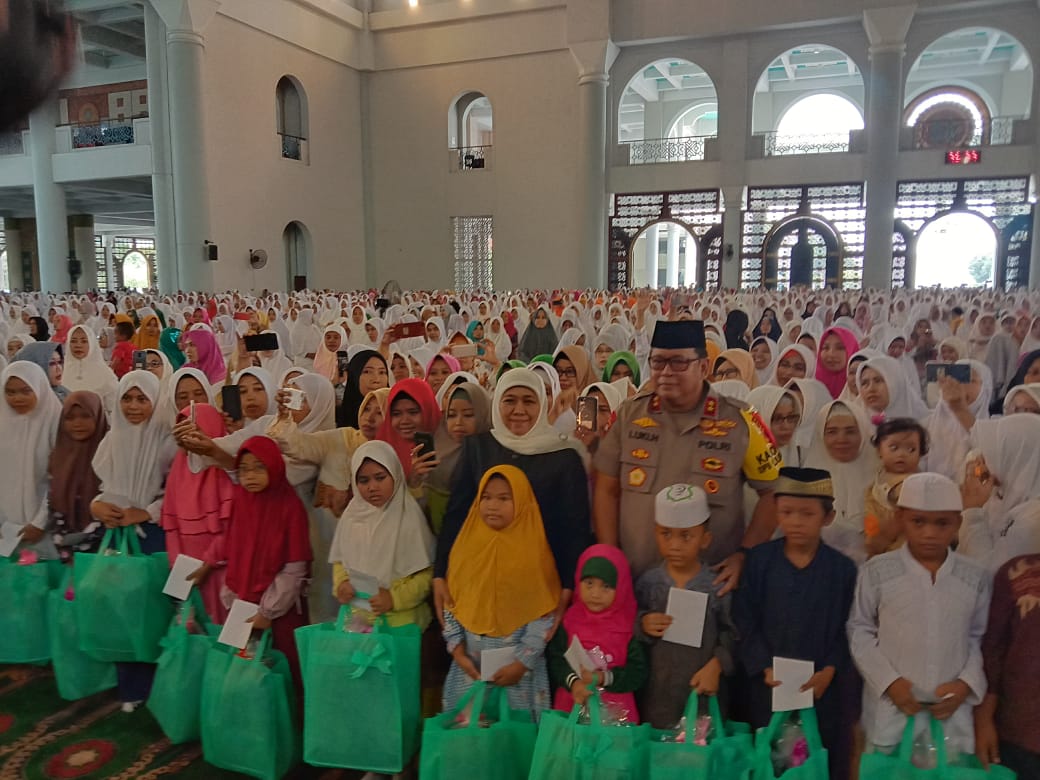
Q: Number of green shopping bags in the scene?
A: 11